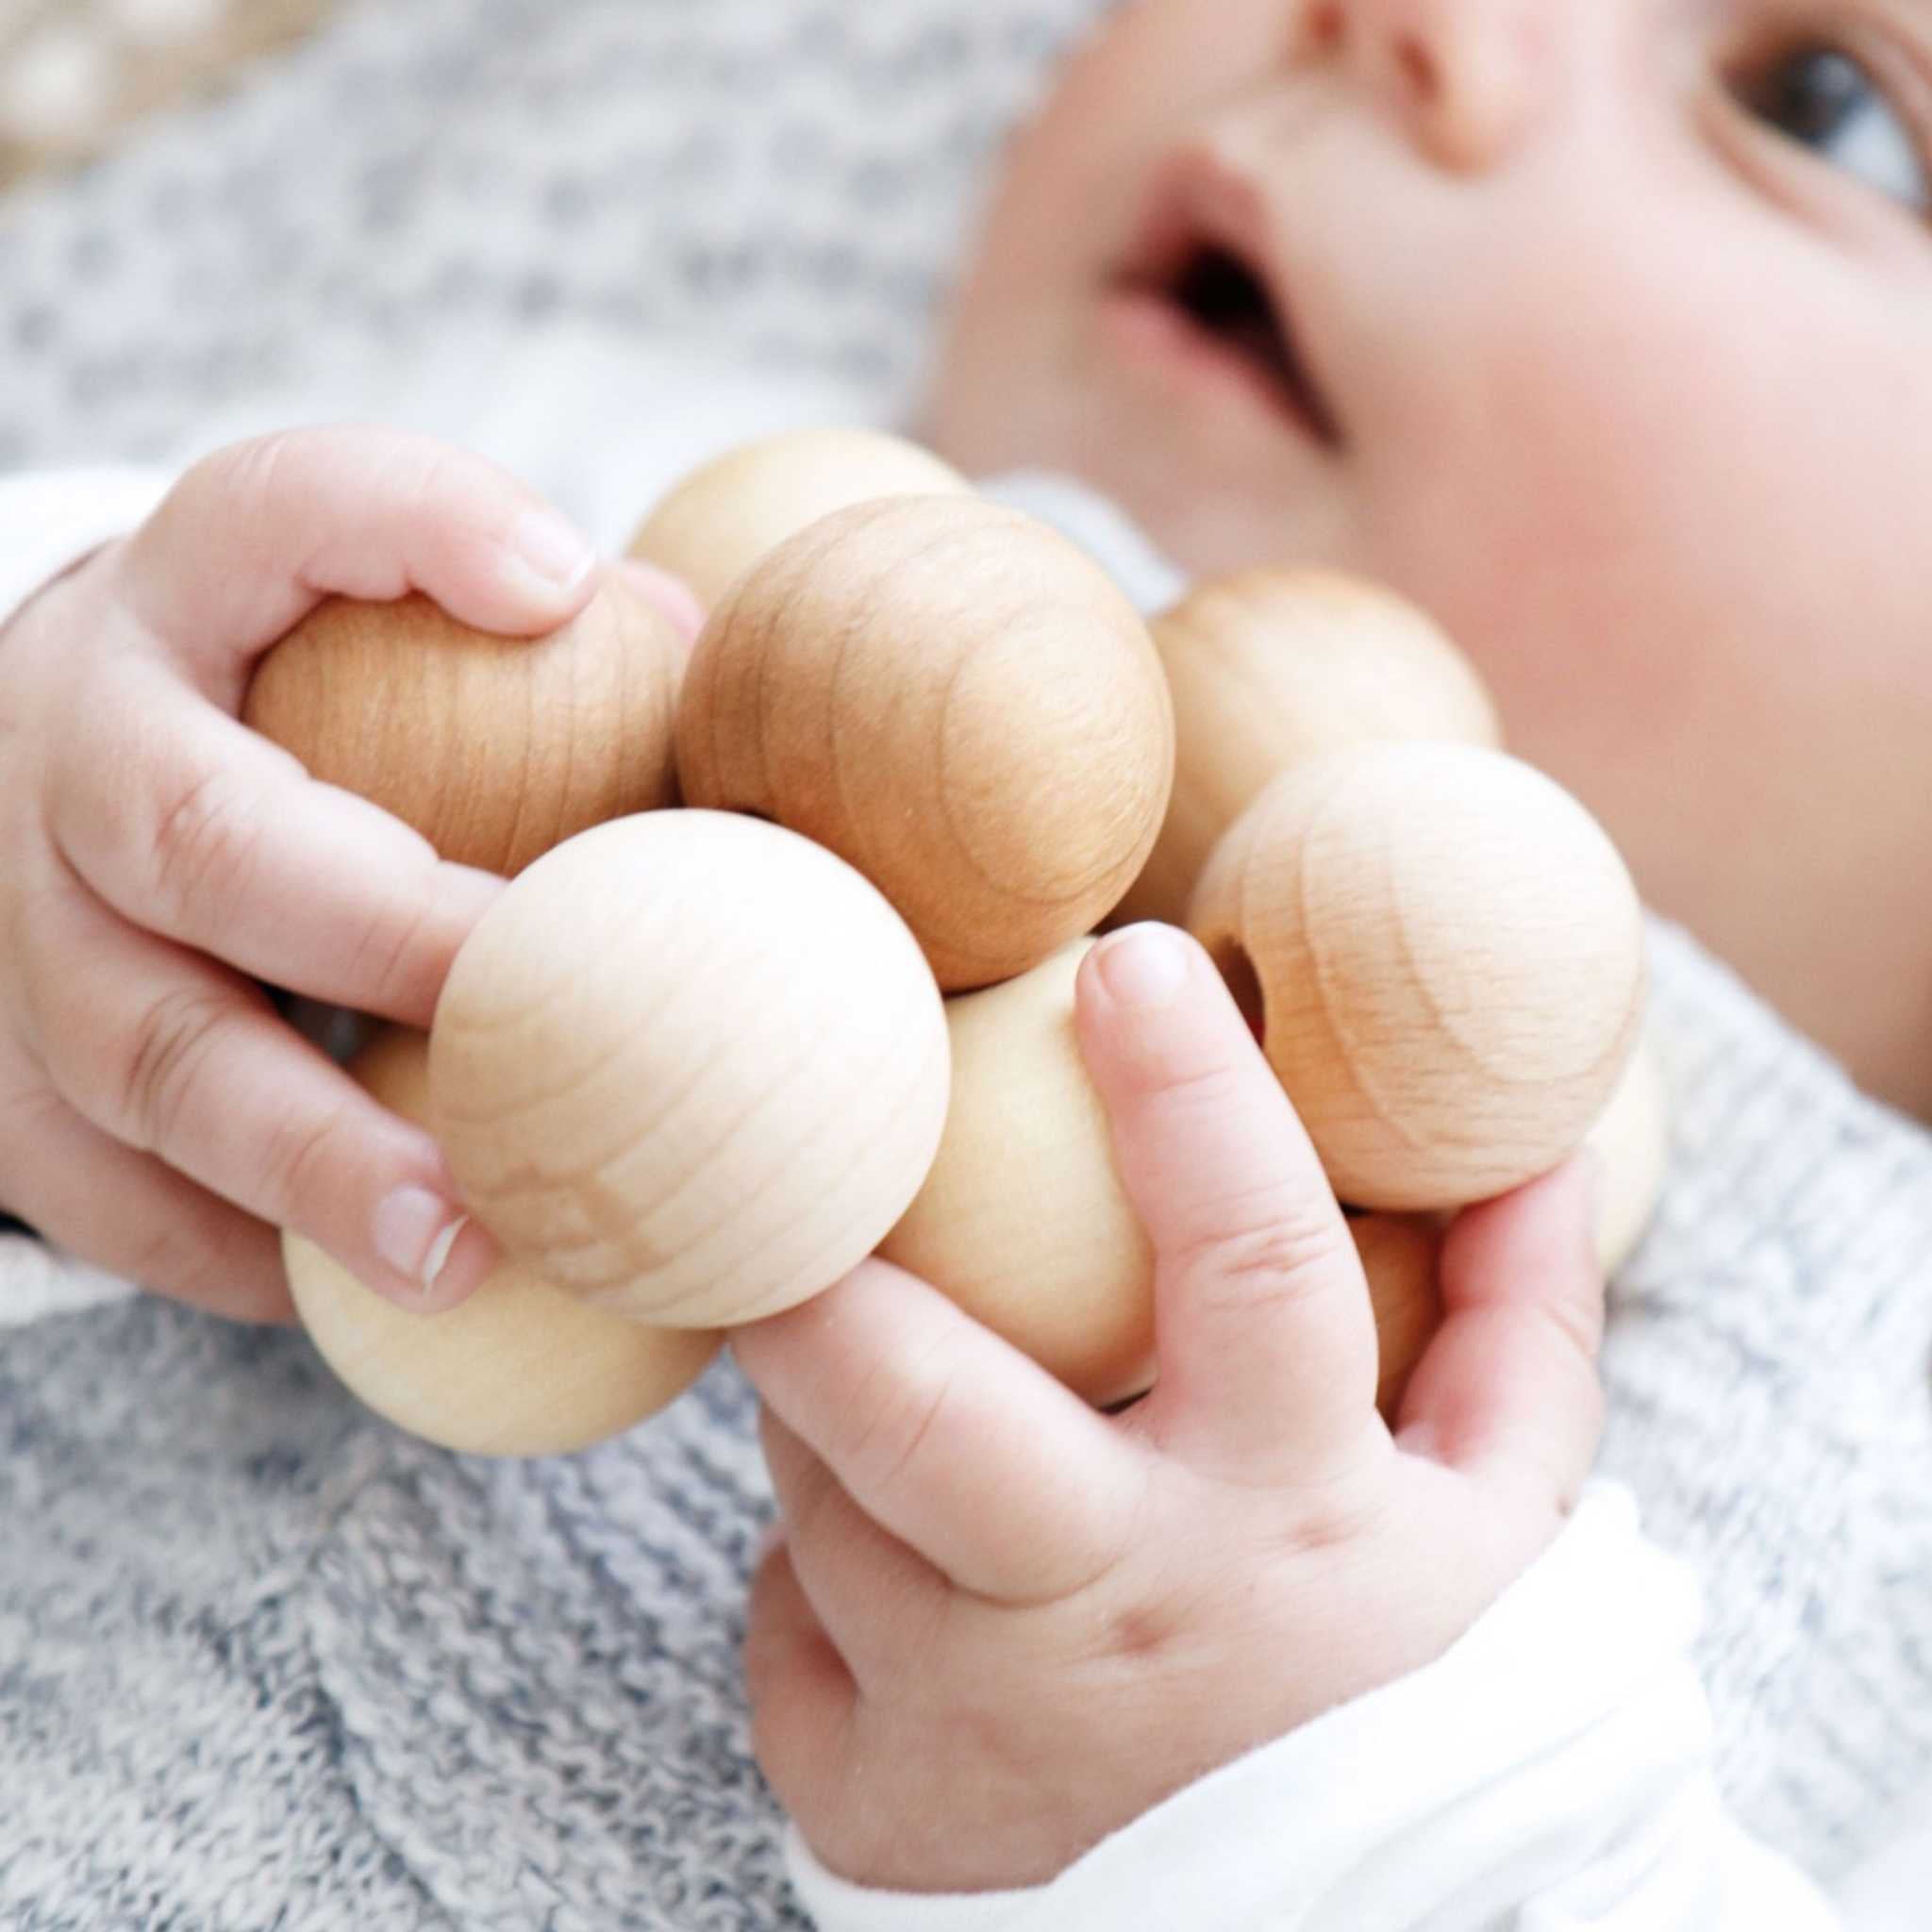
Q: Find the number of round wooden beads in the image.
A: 10